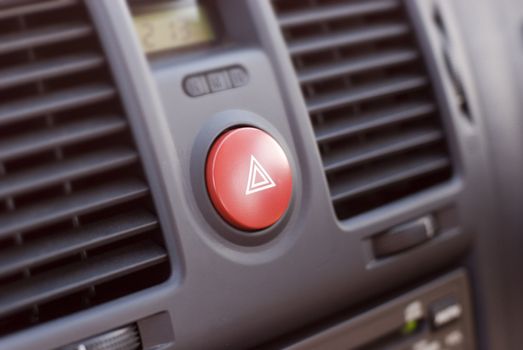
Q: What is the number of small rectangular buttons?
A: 3